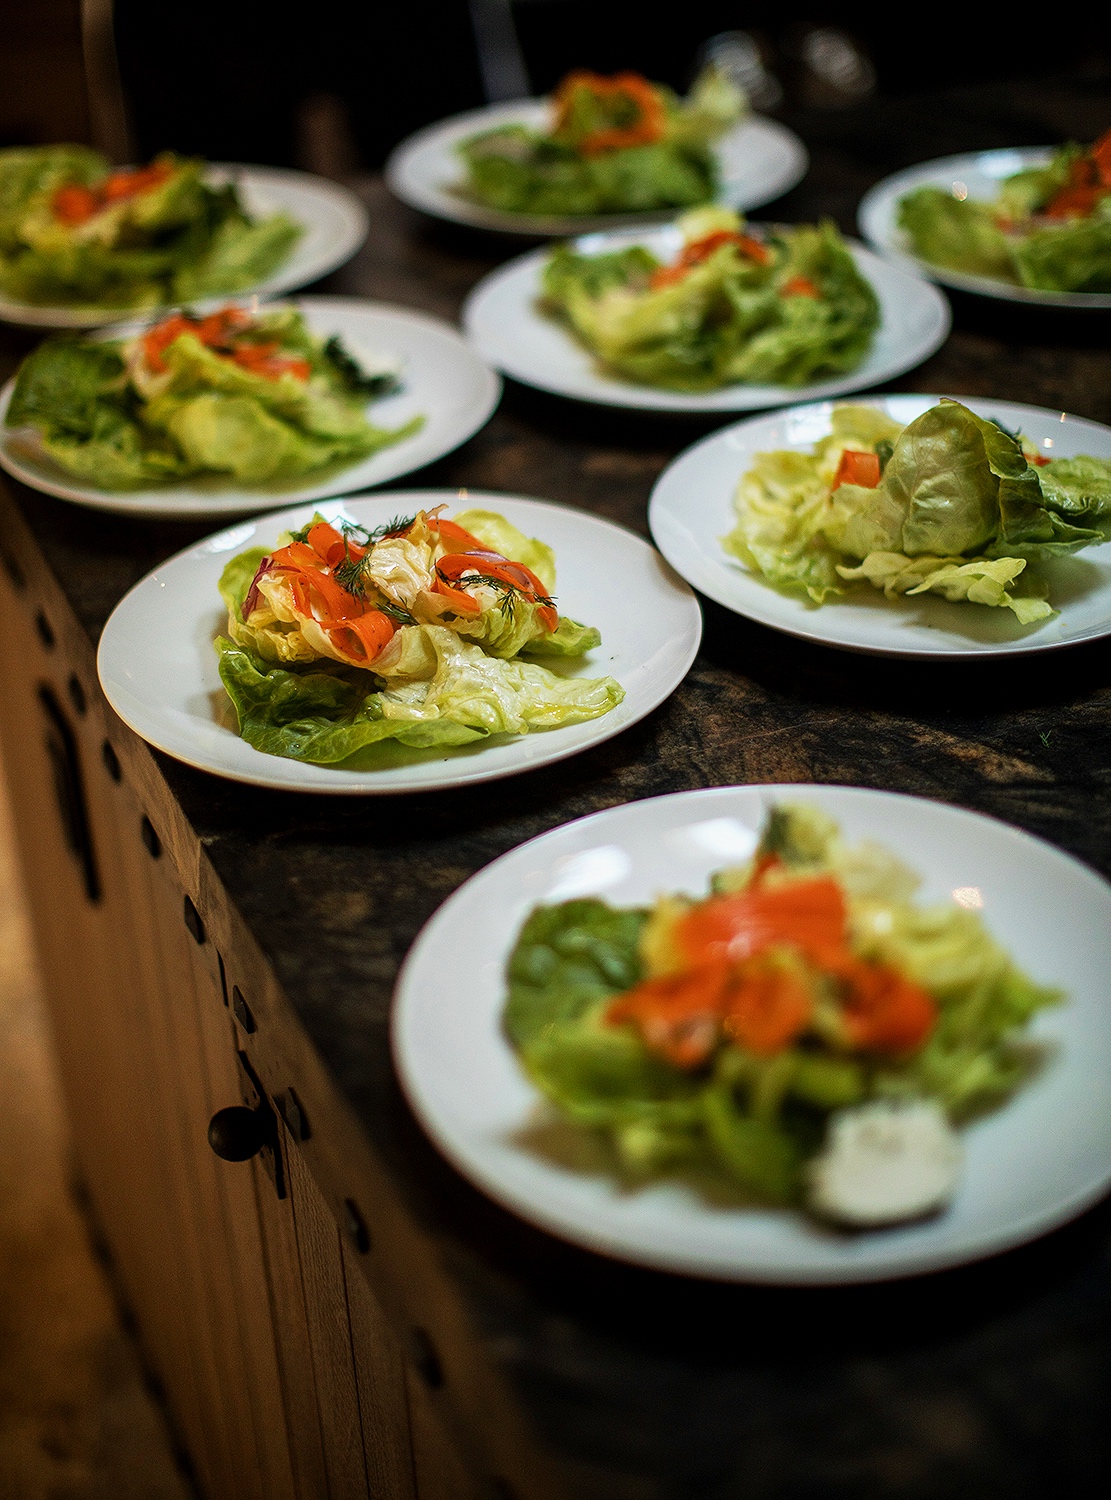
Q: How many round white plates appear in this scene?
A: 8